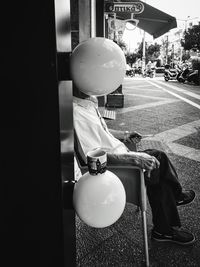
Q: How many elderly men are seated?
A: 1